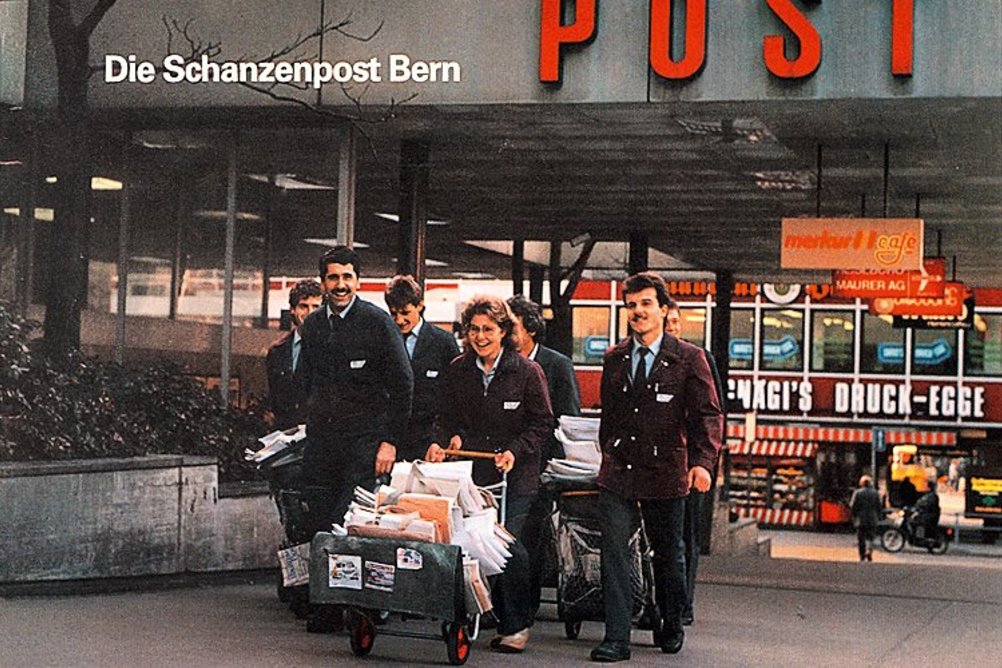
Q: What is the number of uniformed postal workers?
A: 7